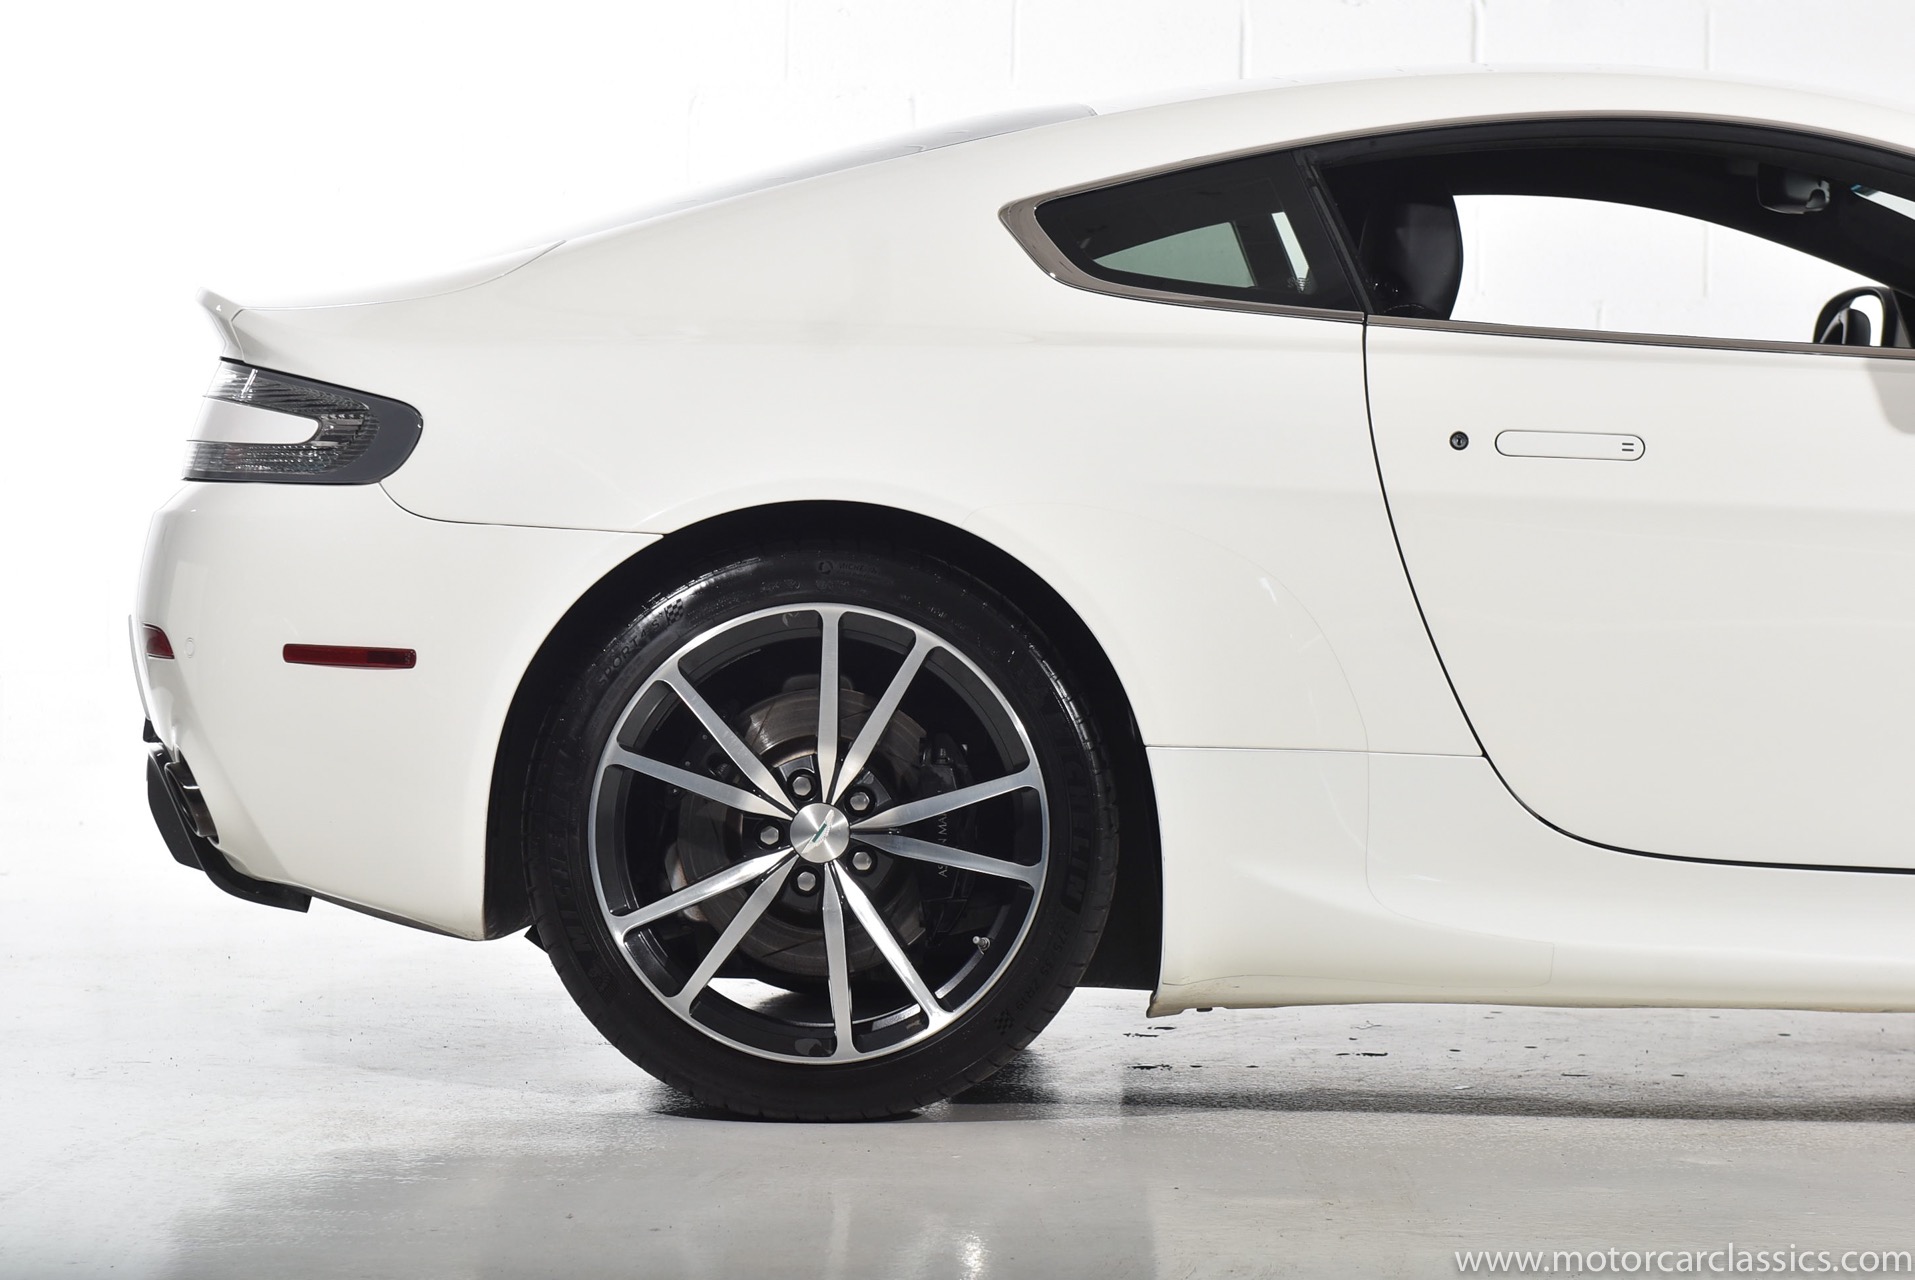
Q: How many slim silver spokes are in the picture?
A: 10